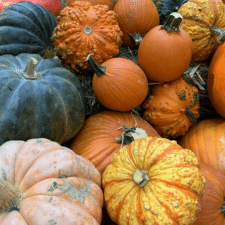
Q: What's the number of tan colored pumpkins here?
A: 1